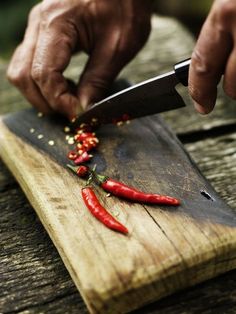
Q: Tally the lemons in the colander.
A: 0